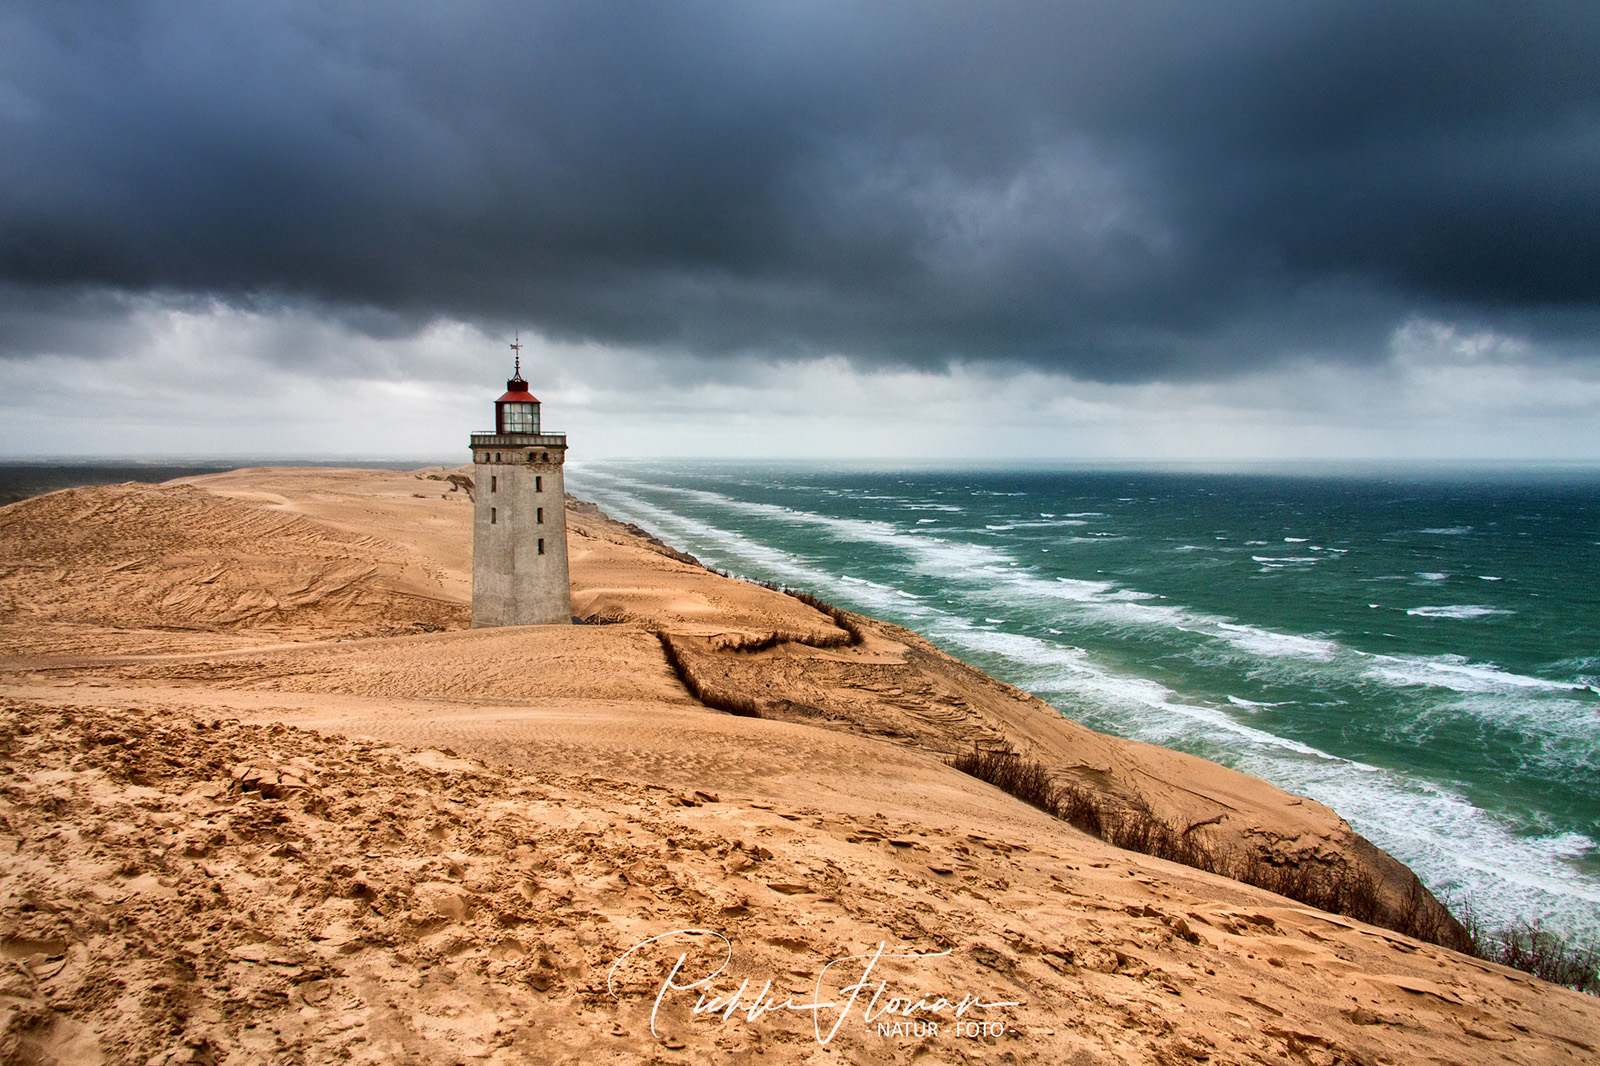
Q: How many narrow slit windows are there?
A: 5